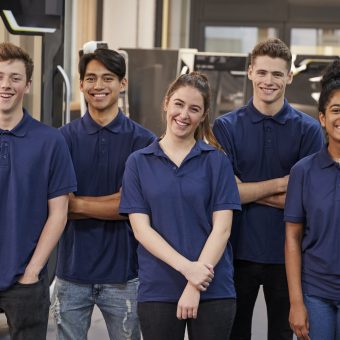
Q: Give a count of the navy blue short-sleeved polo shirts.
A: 5